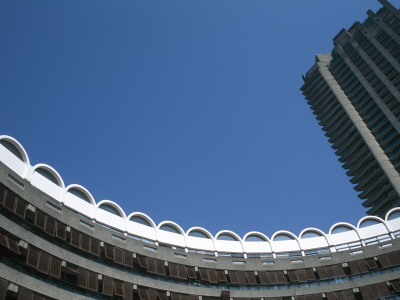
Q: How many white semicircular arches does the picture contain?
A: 14